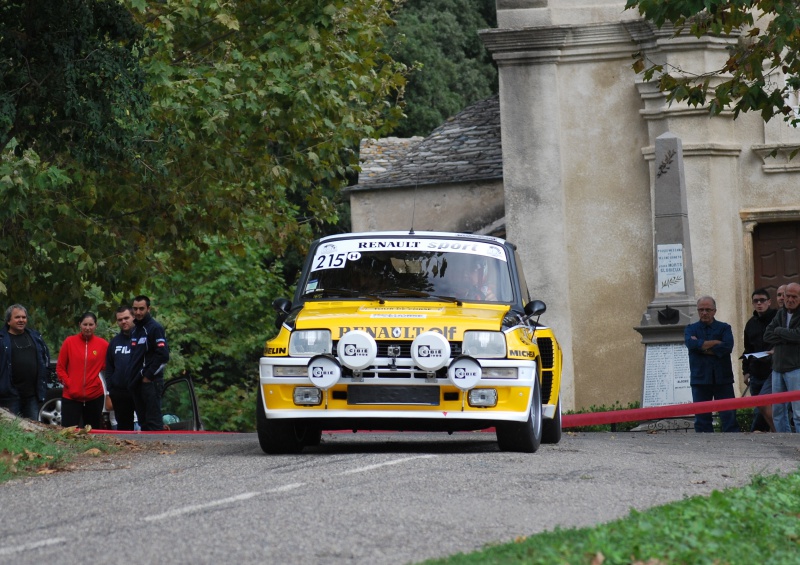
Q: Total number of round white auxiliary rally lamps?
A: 4